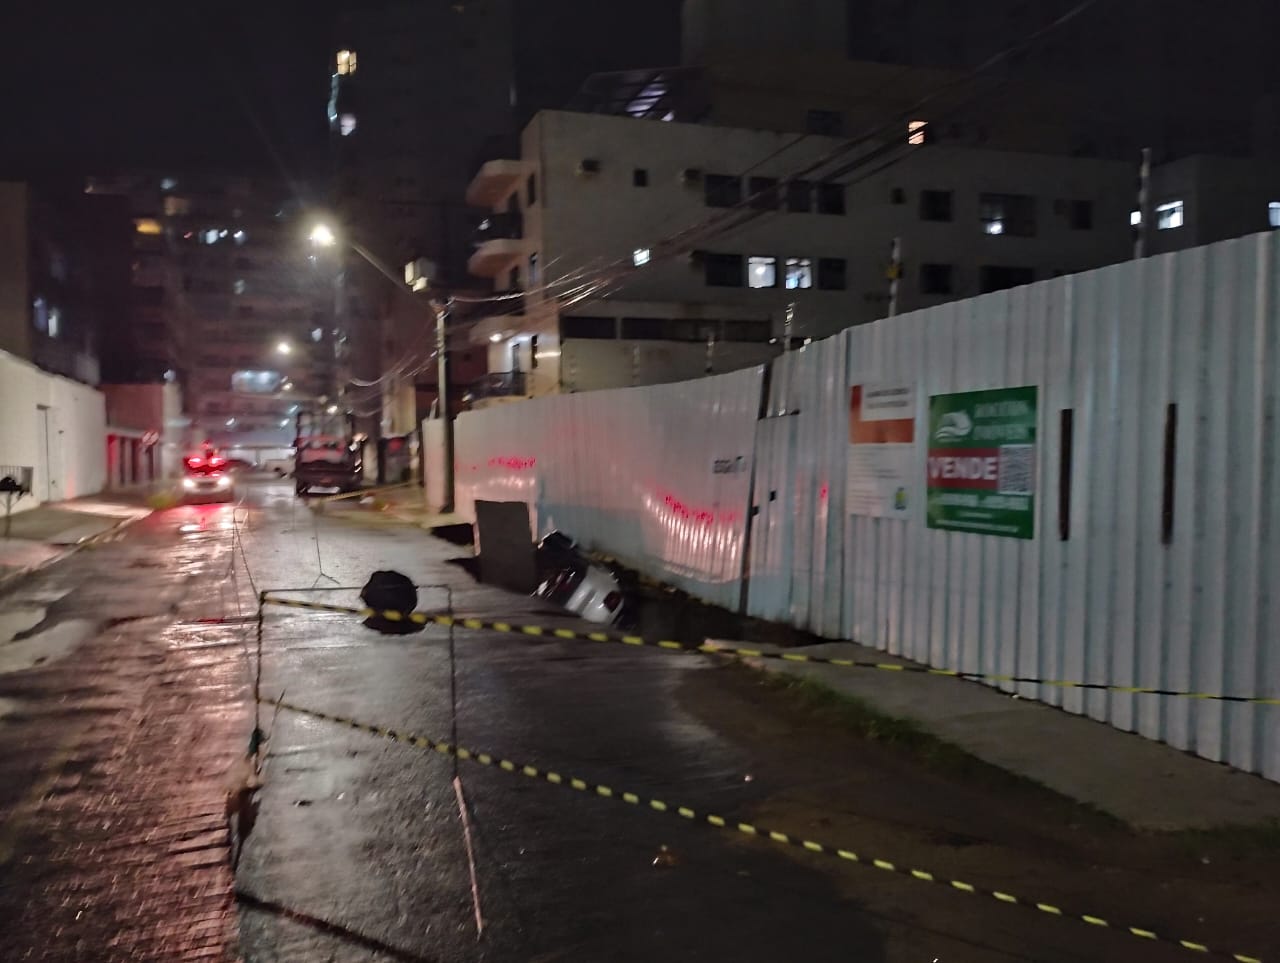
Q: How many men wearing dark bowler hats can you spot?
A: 0